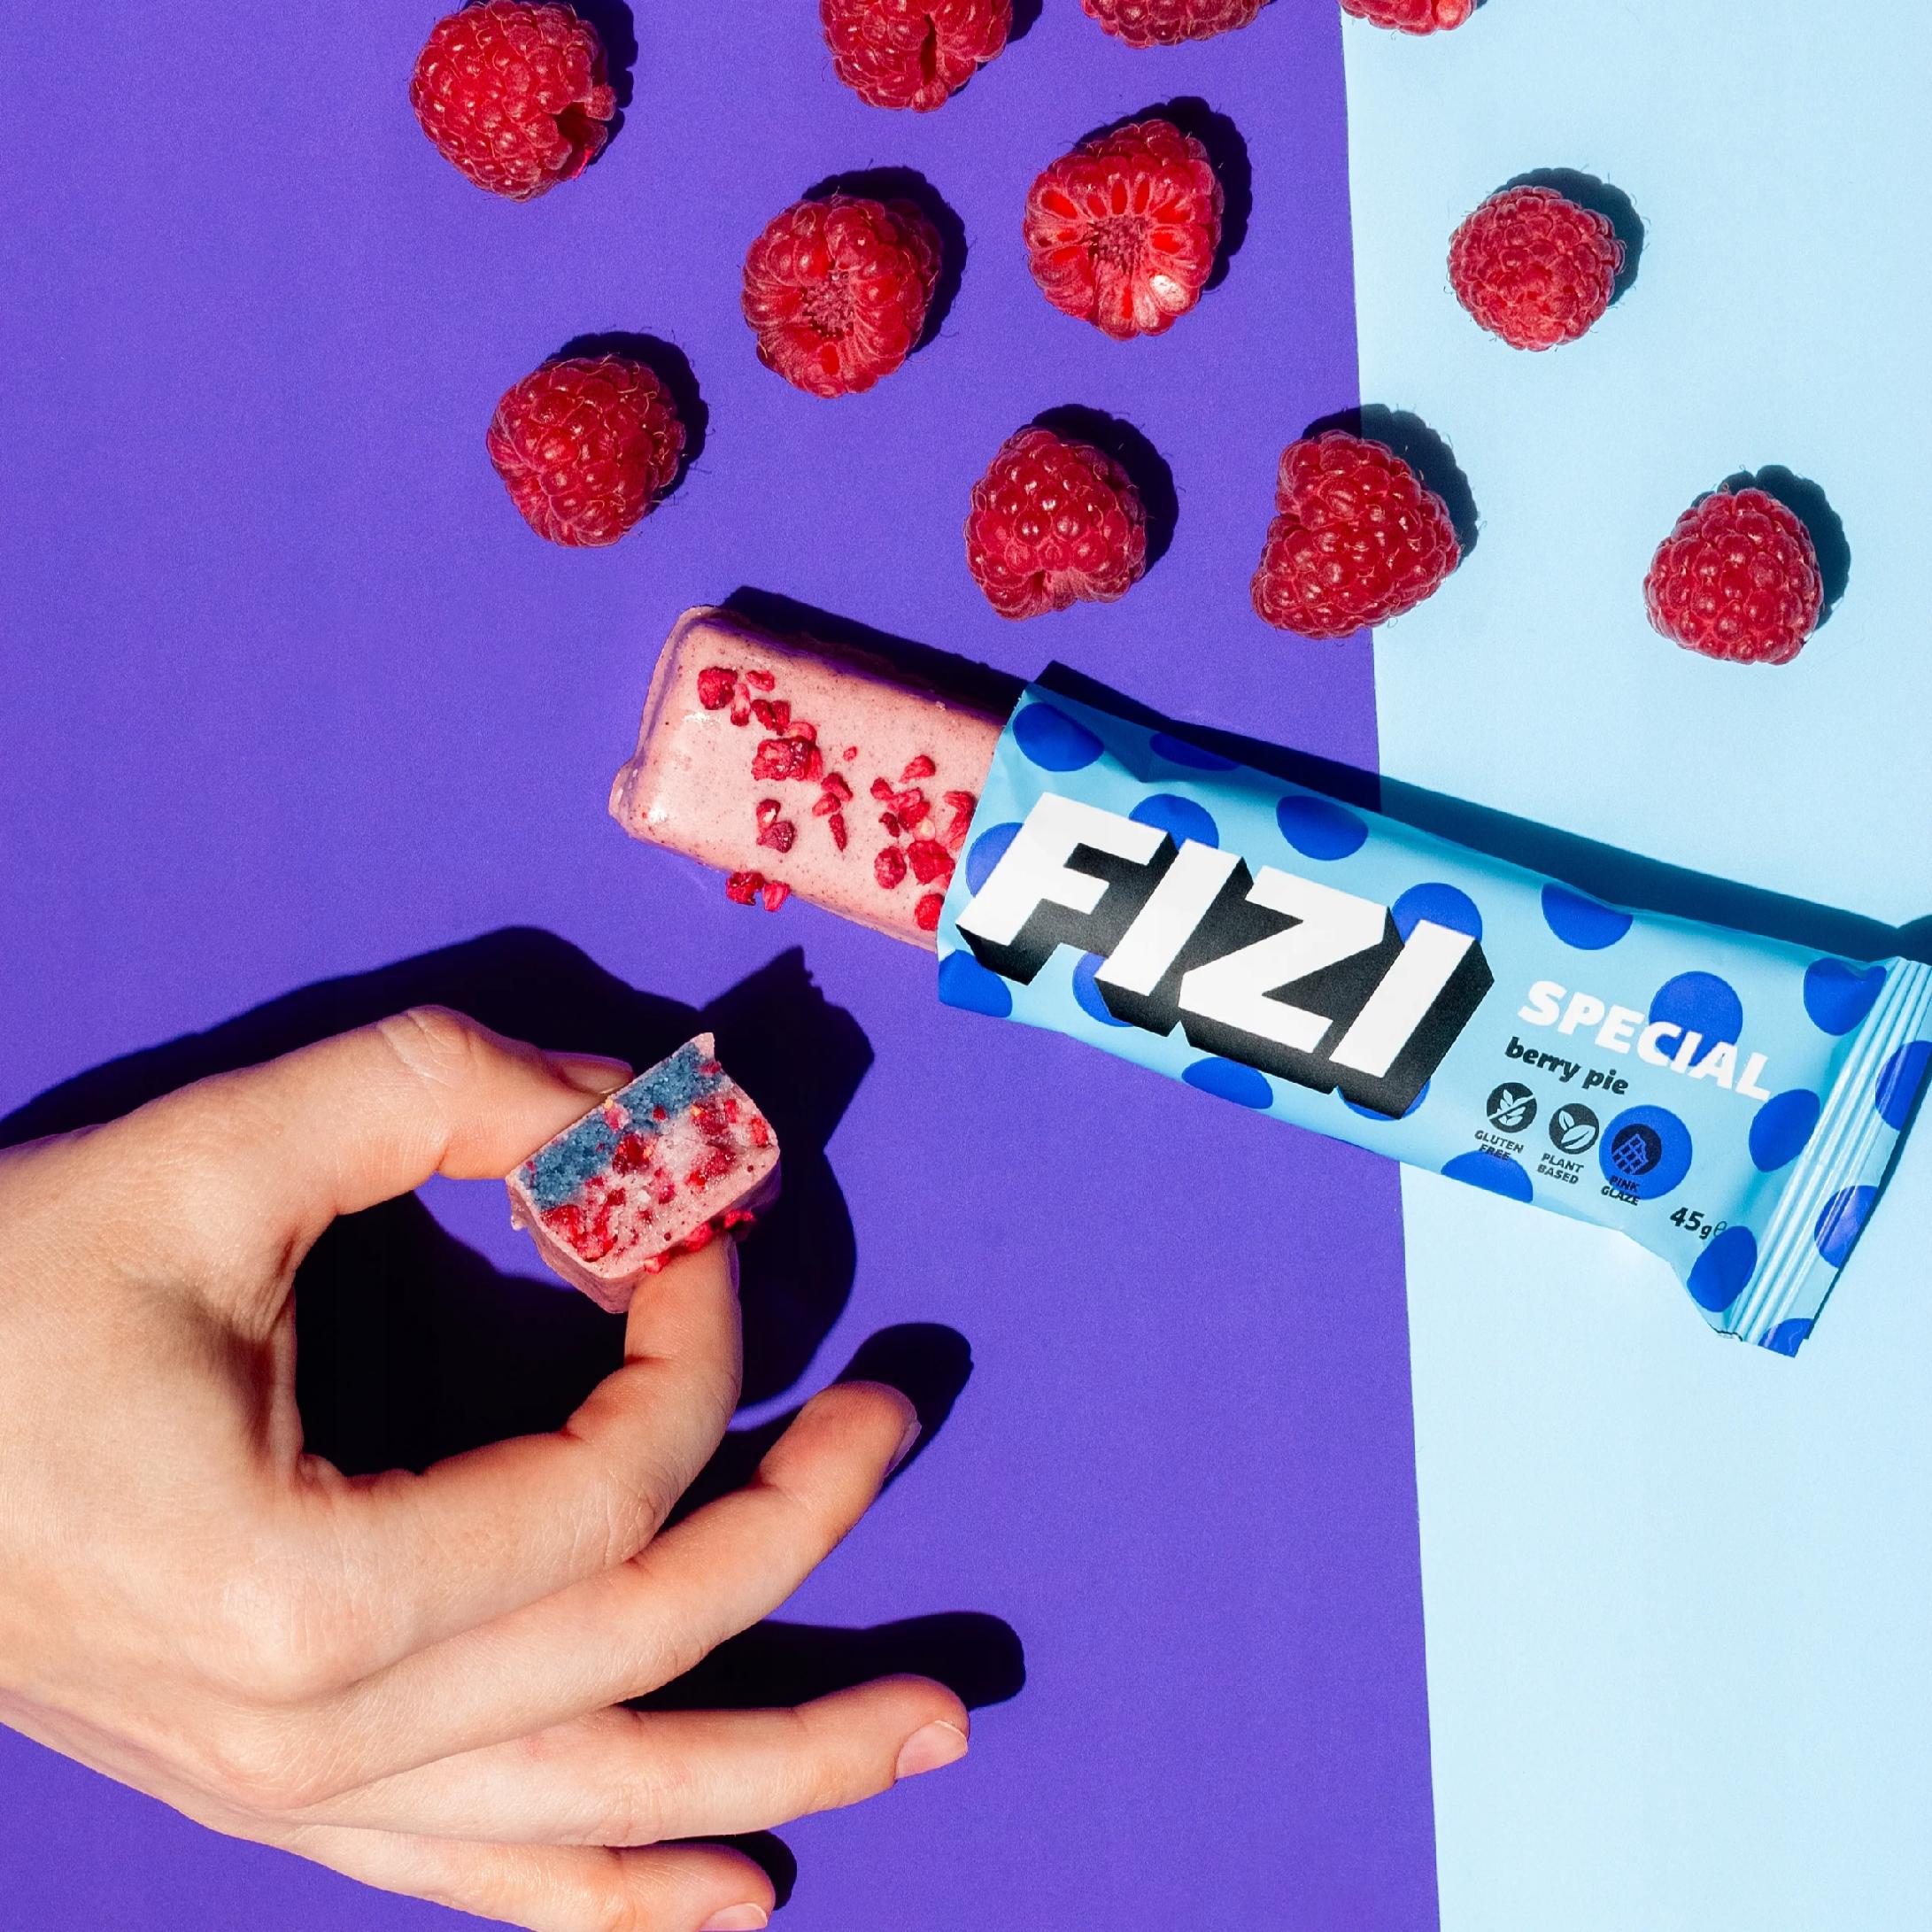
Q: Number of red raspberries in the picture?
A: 11